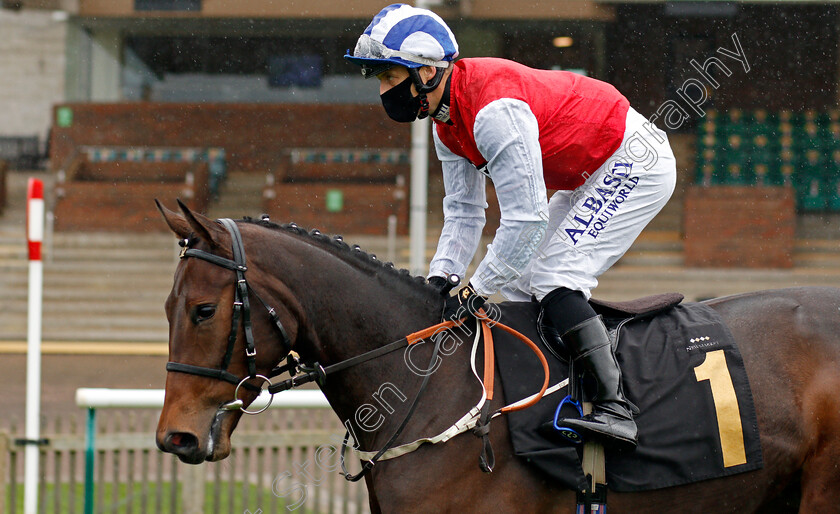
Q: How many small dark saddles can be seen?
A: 1